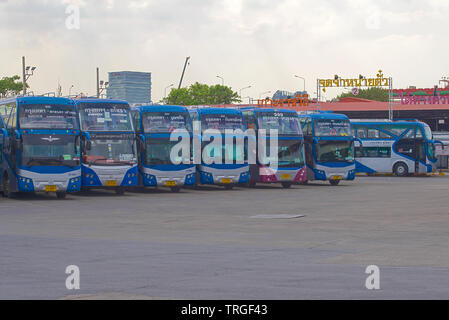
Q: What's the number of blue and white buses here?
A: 6